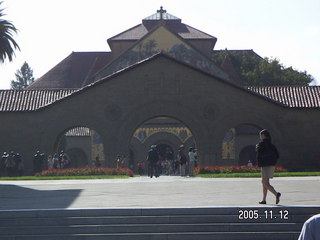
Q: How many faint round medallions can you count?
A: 2